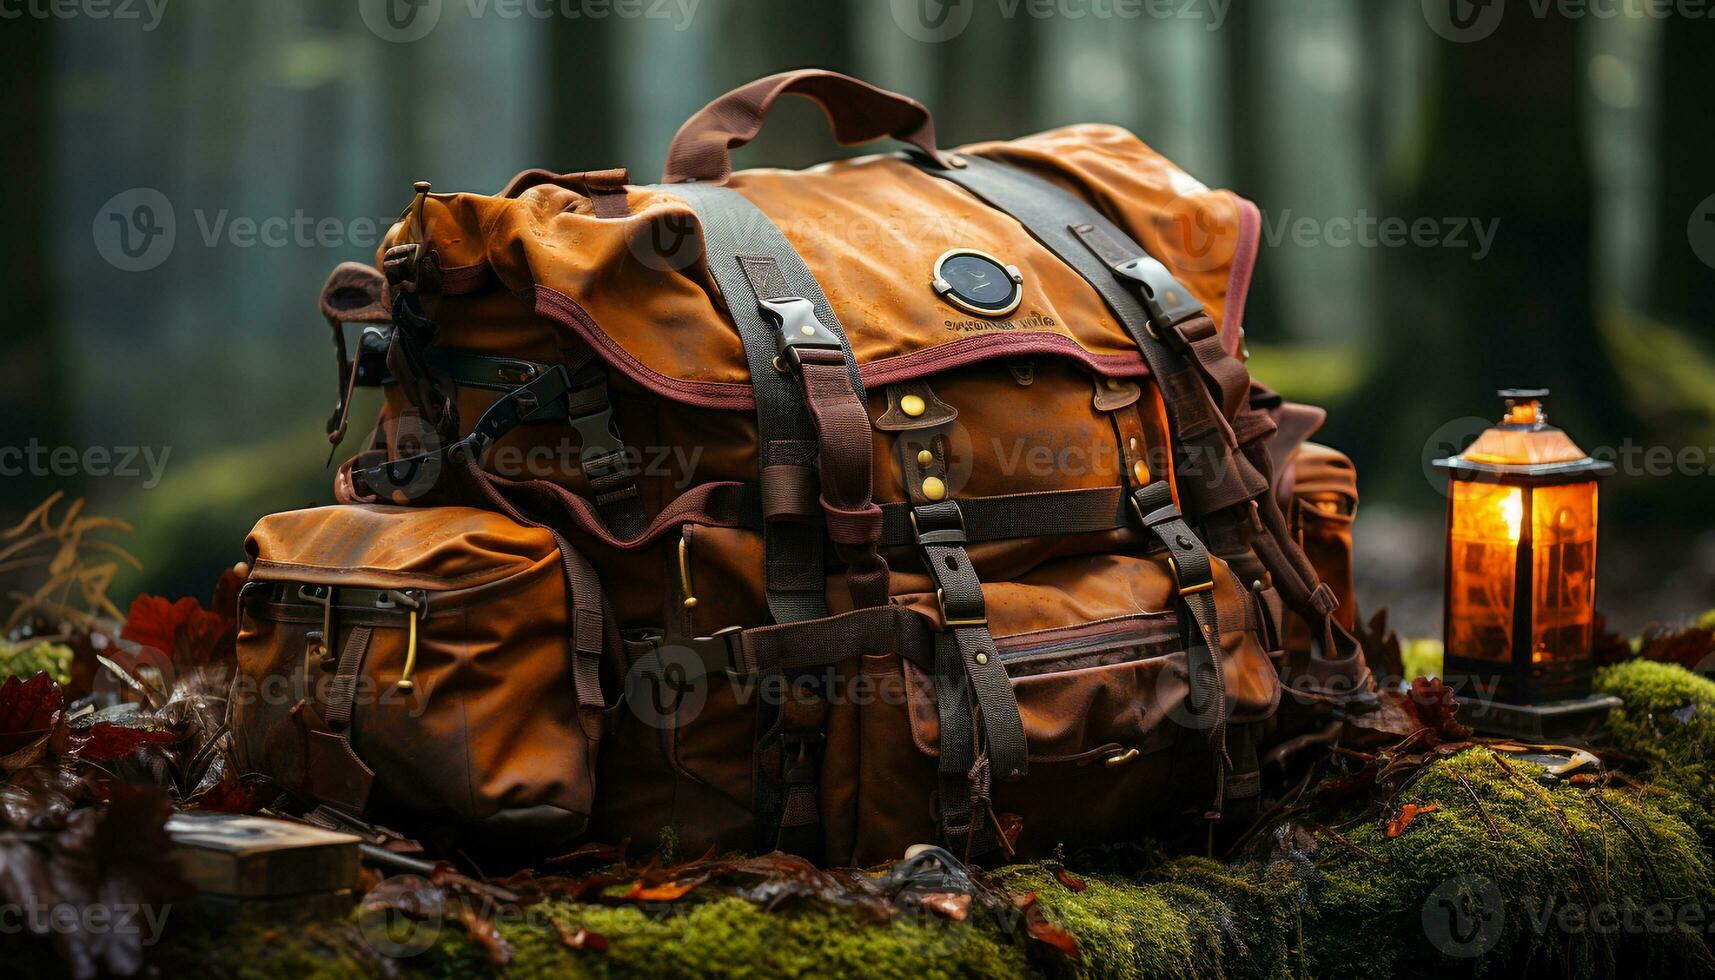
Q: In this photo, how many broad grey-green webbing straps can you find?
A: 2